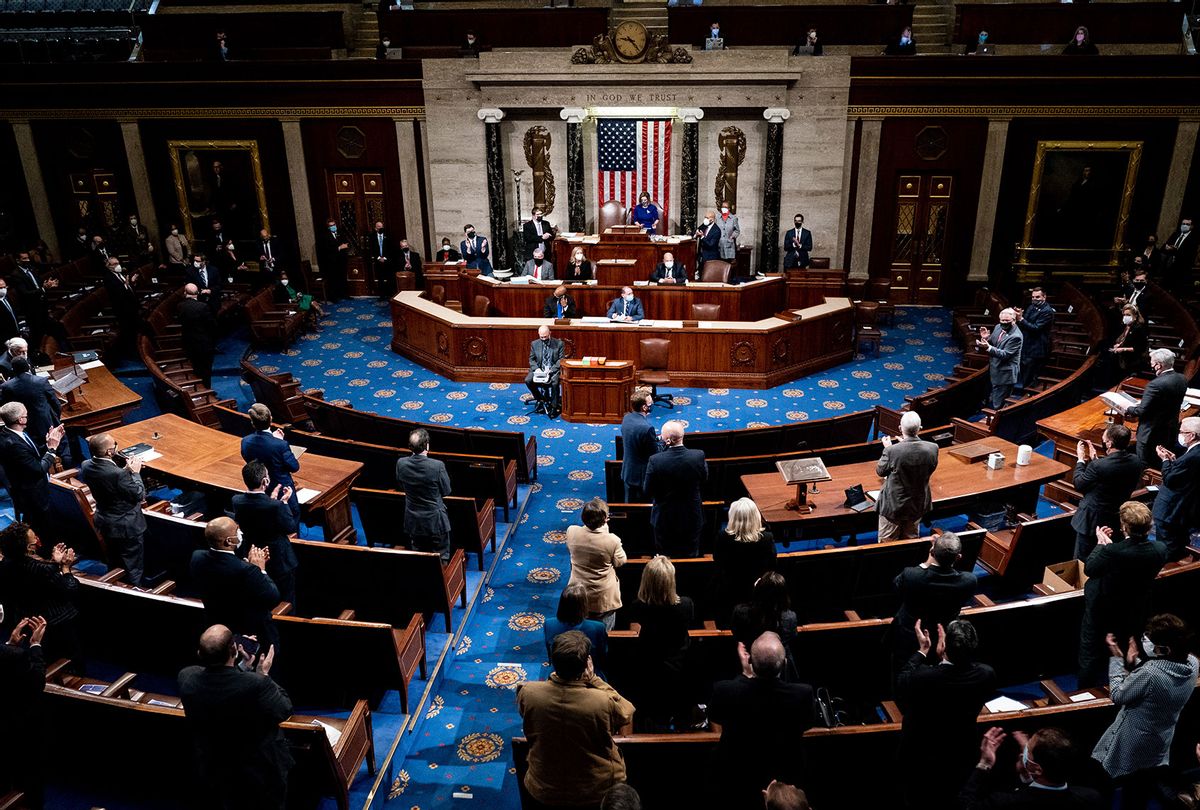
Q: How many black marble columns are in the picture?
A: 4